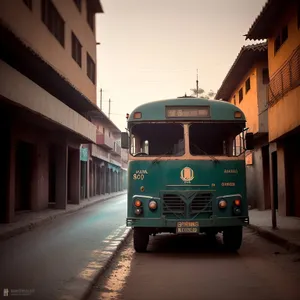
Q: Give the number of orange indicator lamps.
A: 2